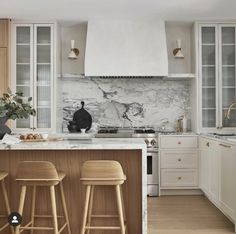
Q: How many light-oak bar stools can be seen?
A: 3